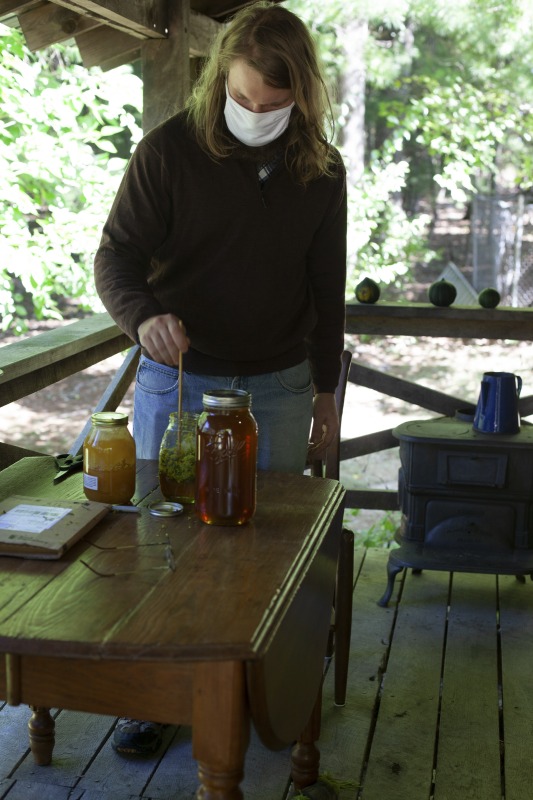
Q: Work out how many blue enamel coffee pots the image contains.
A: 1